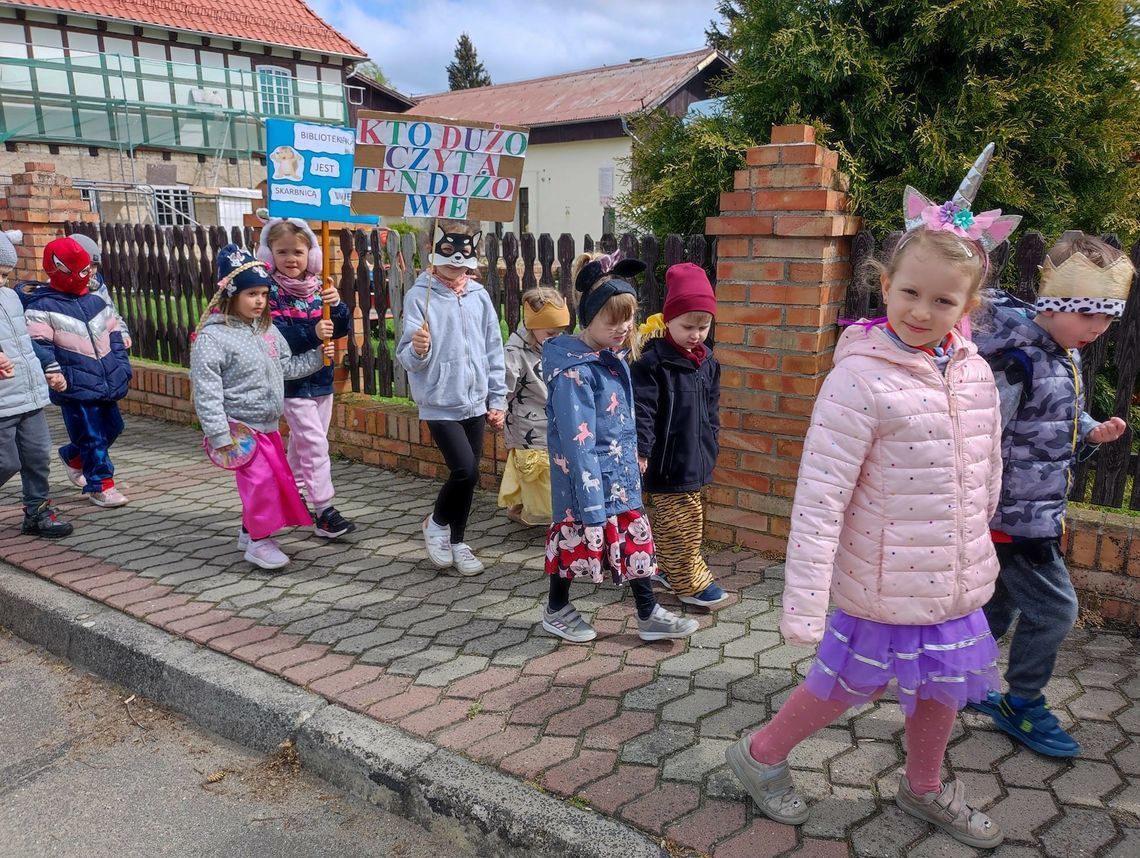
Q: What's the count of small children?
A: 11